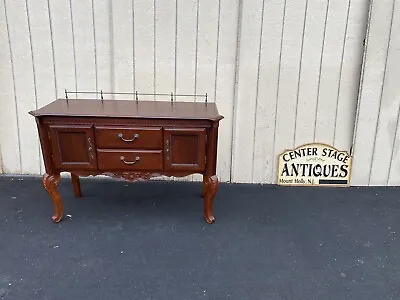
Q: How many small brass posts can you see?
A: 5